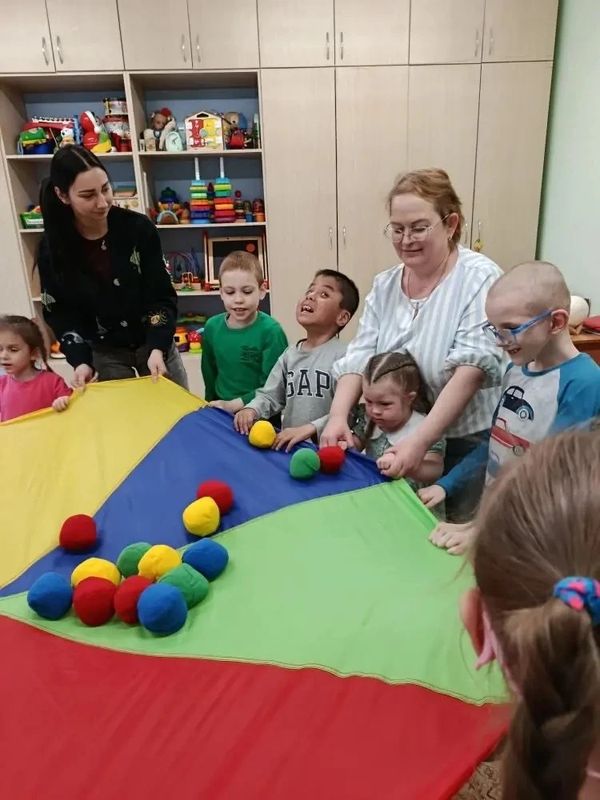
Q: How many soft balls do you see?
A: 15